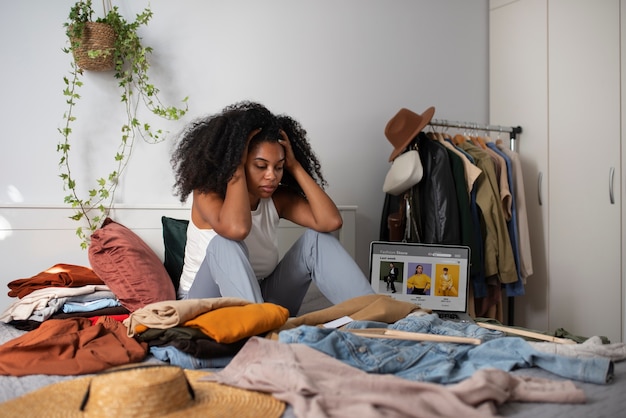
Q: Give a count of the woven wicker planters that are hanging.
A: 1